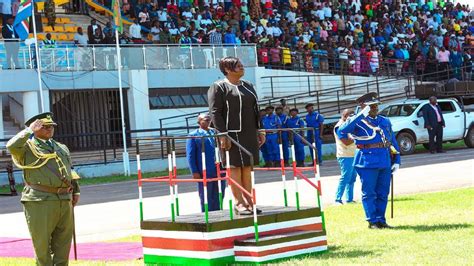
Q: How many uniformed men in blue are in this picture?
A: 7